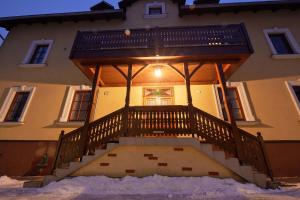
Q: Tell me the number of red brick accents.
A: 9